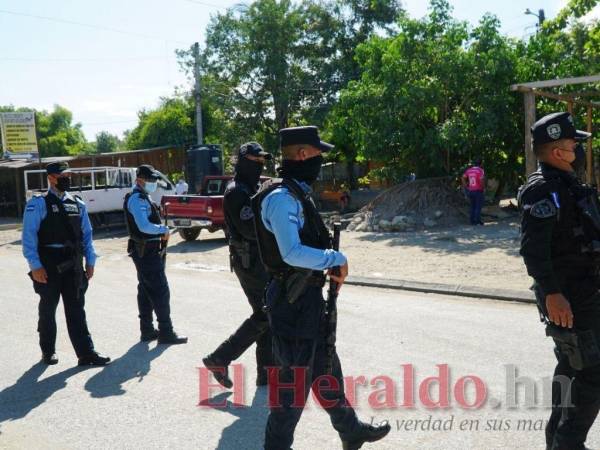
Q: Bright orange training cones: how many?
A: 0